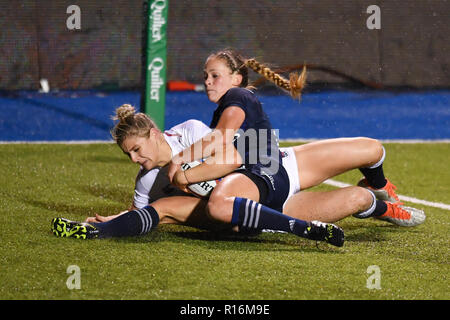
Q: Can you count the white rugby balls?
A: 1